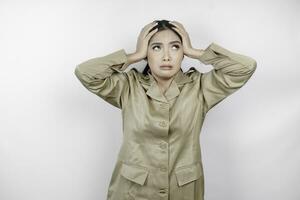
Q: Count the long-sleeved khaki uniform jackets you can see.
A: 1